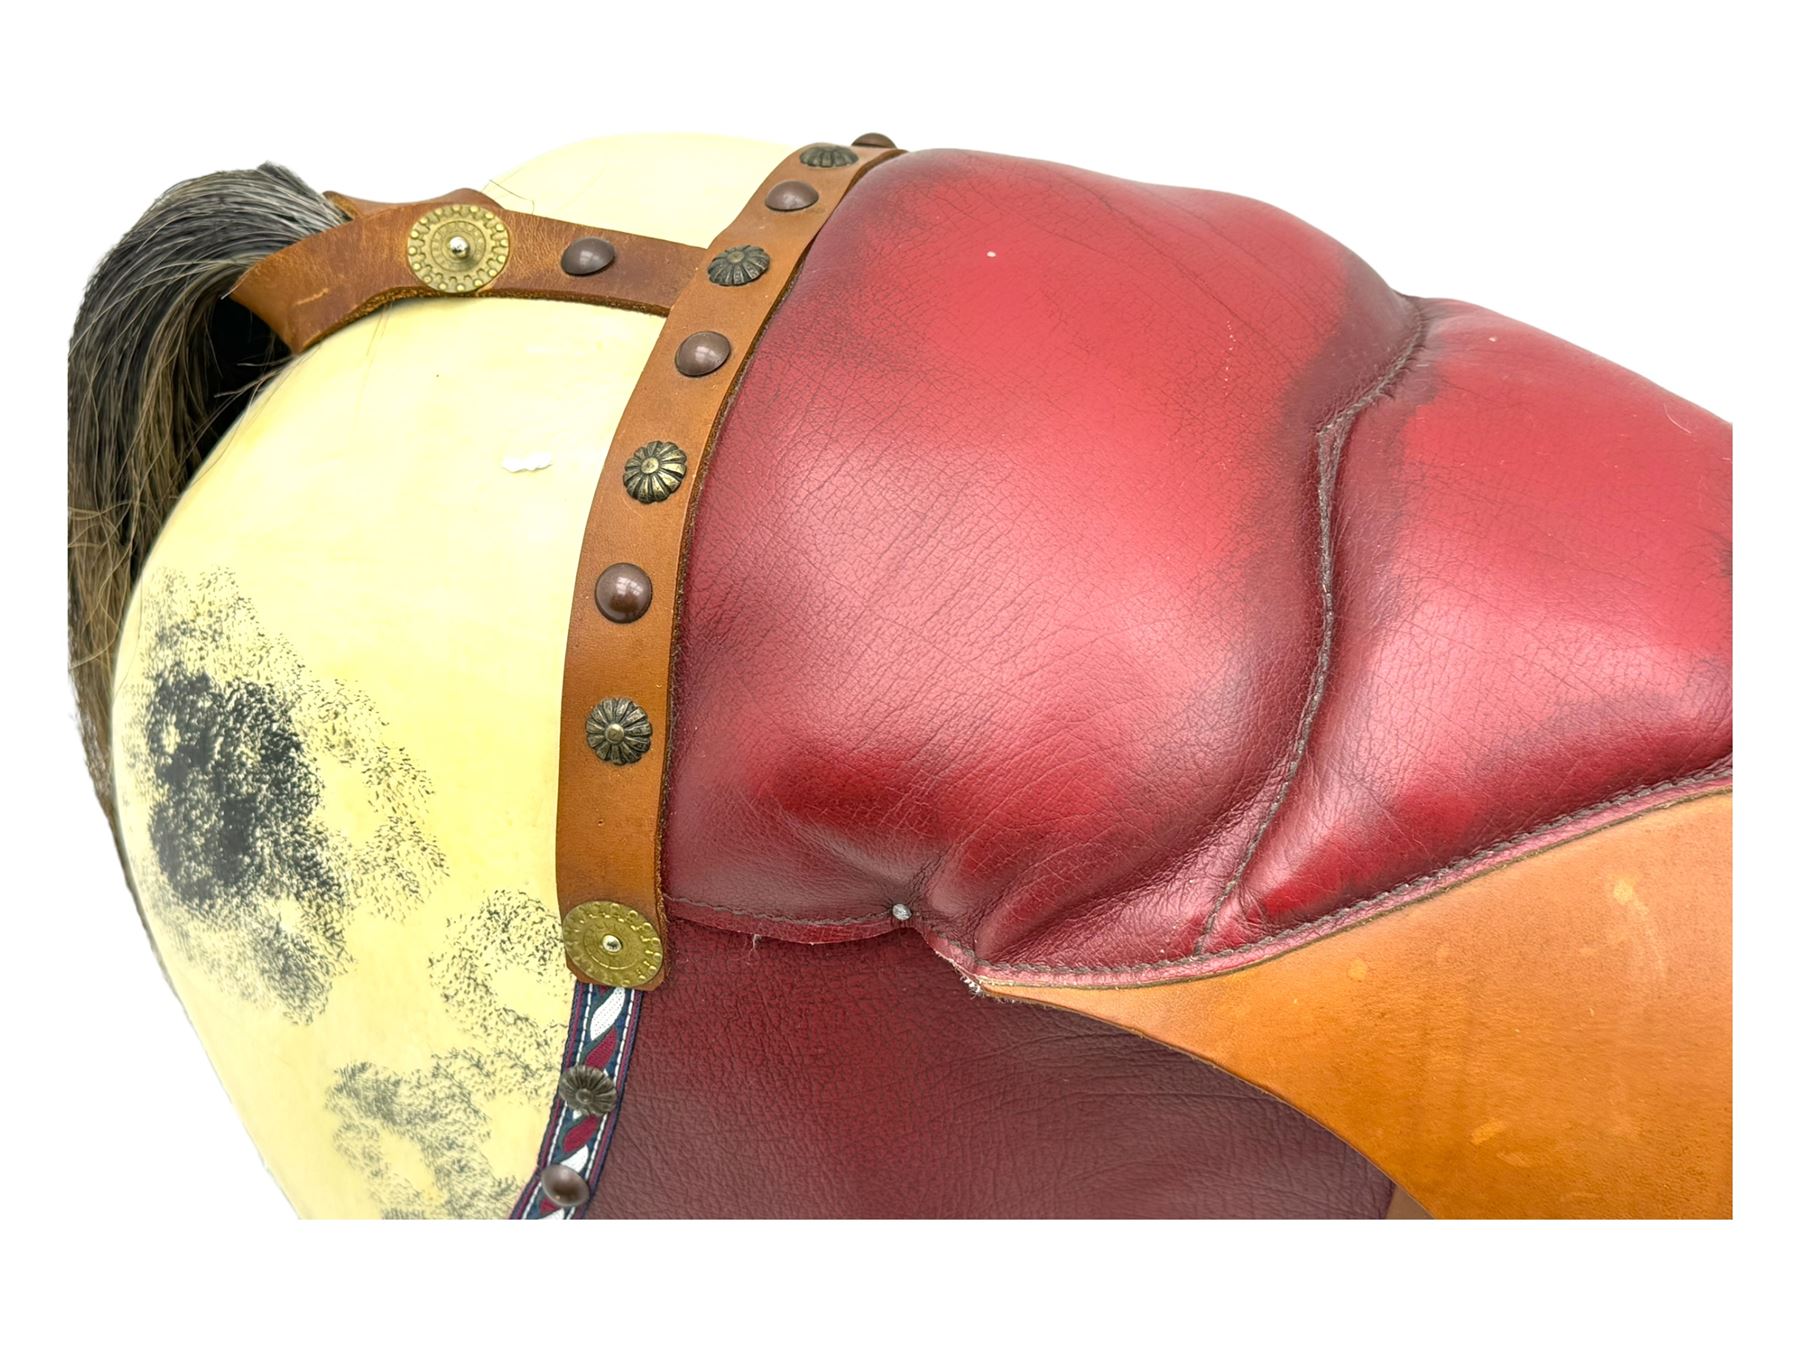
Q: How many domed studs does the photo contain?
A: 6